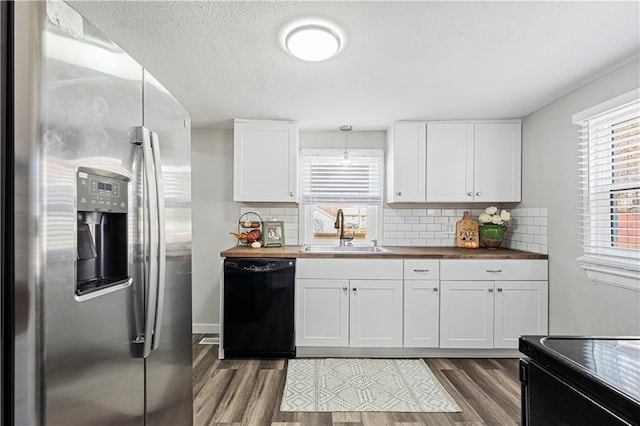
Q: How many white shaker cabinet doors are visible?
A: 9